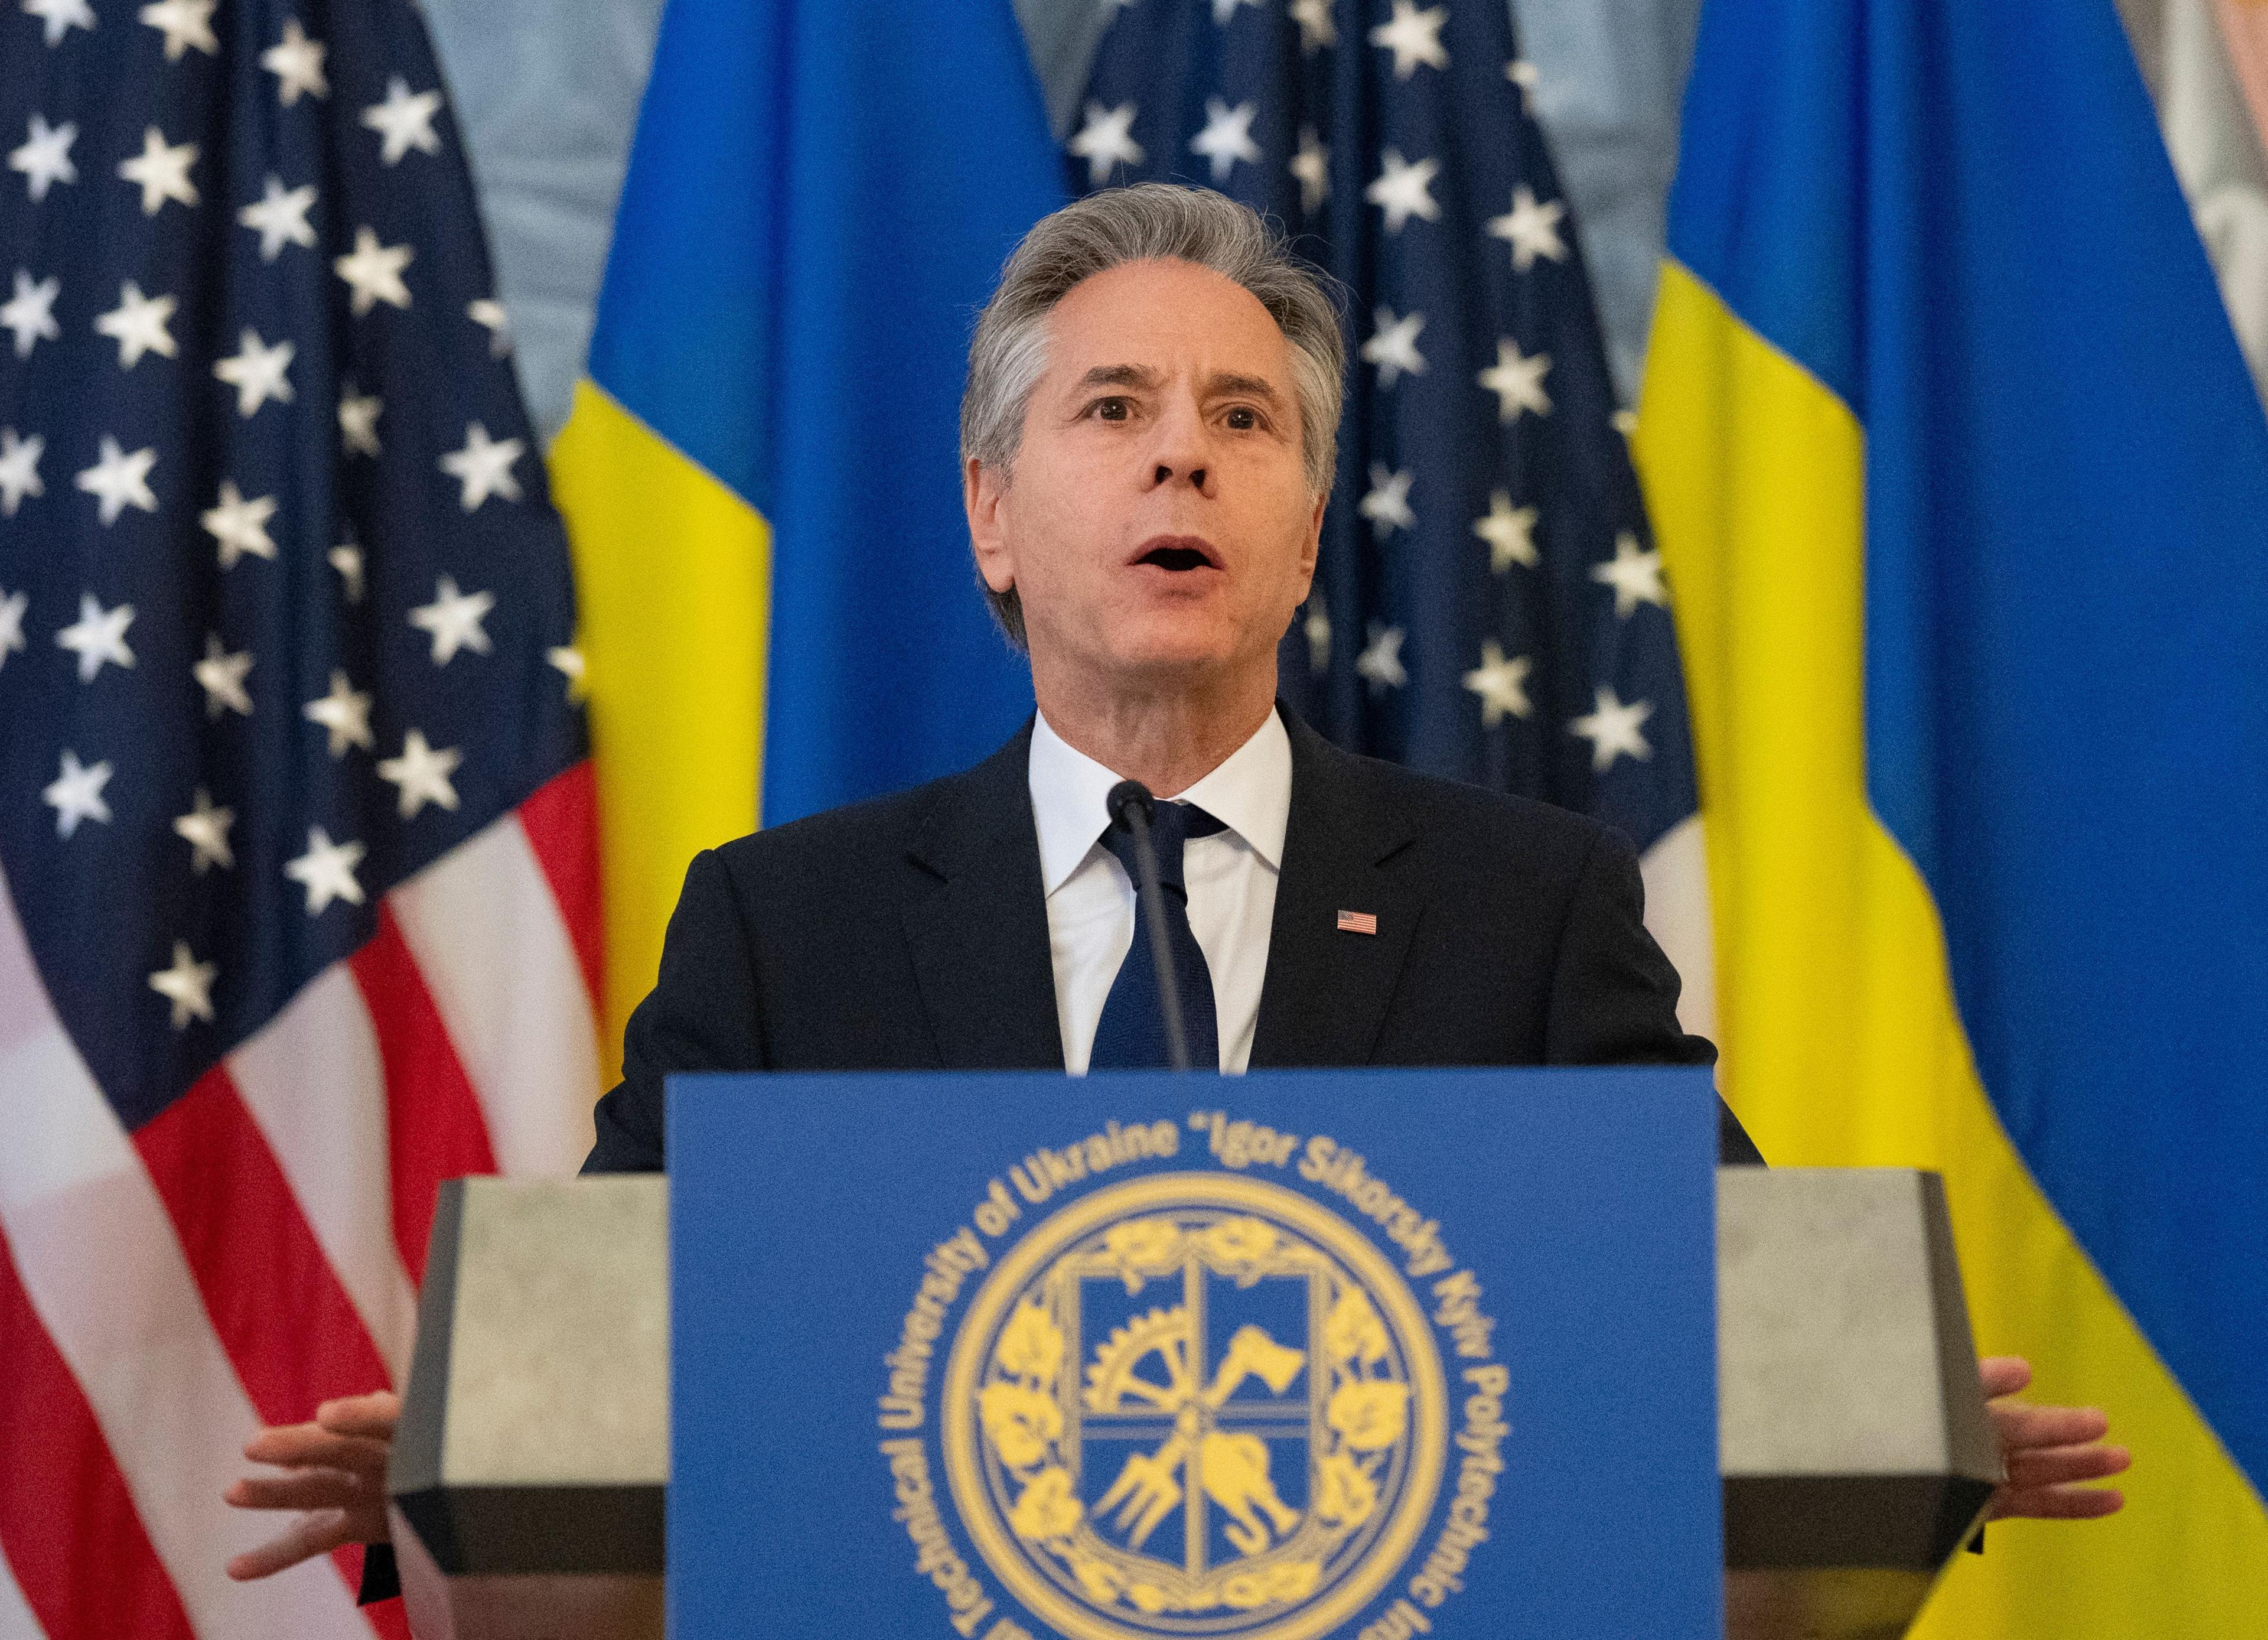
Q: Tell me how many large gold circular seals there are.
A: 1